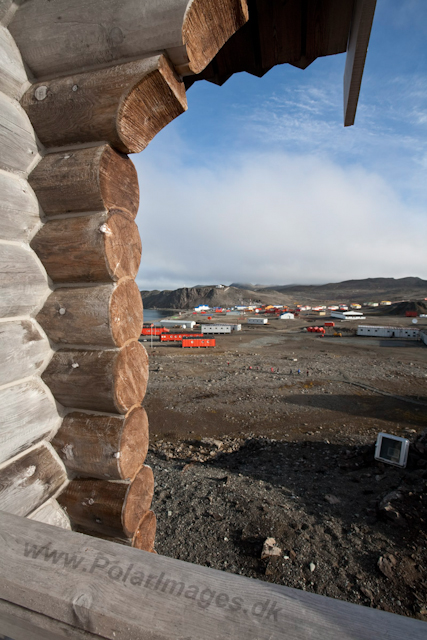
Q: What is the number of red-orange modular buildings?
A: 3